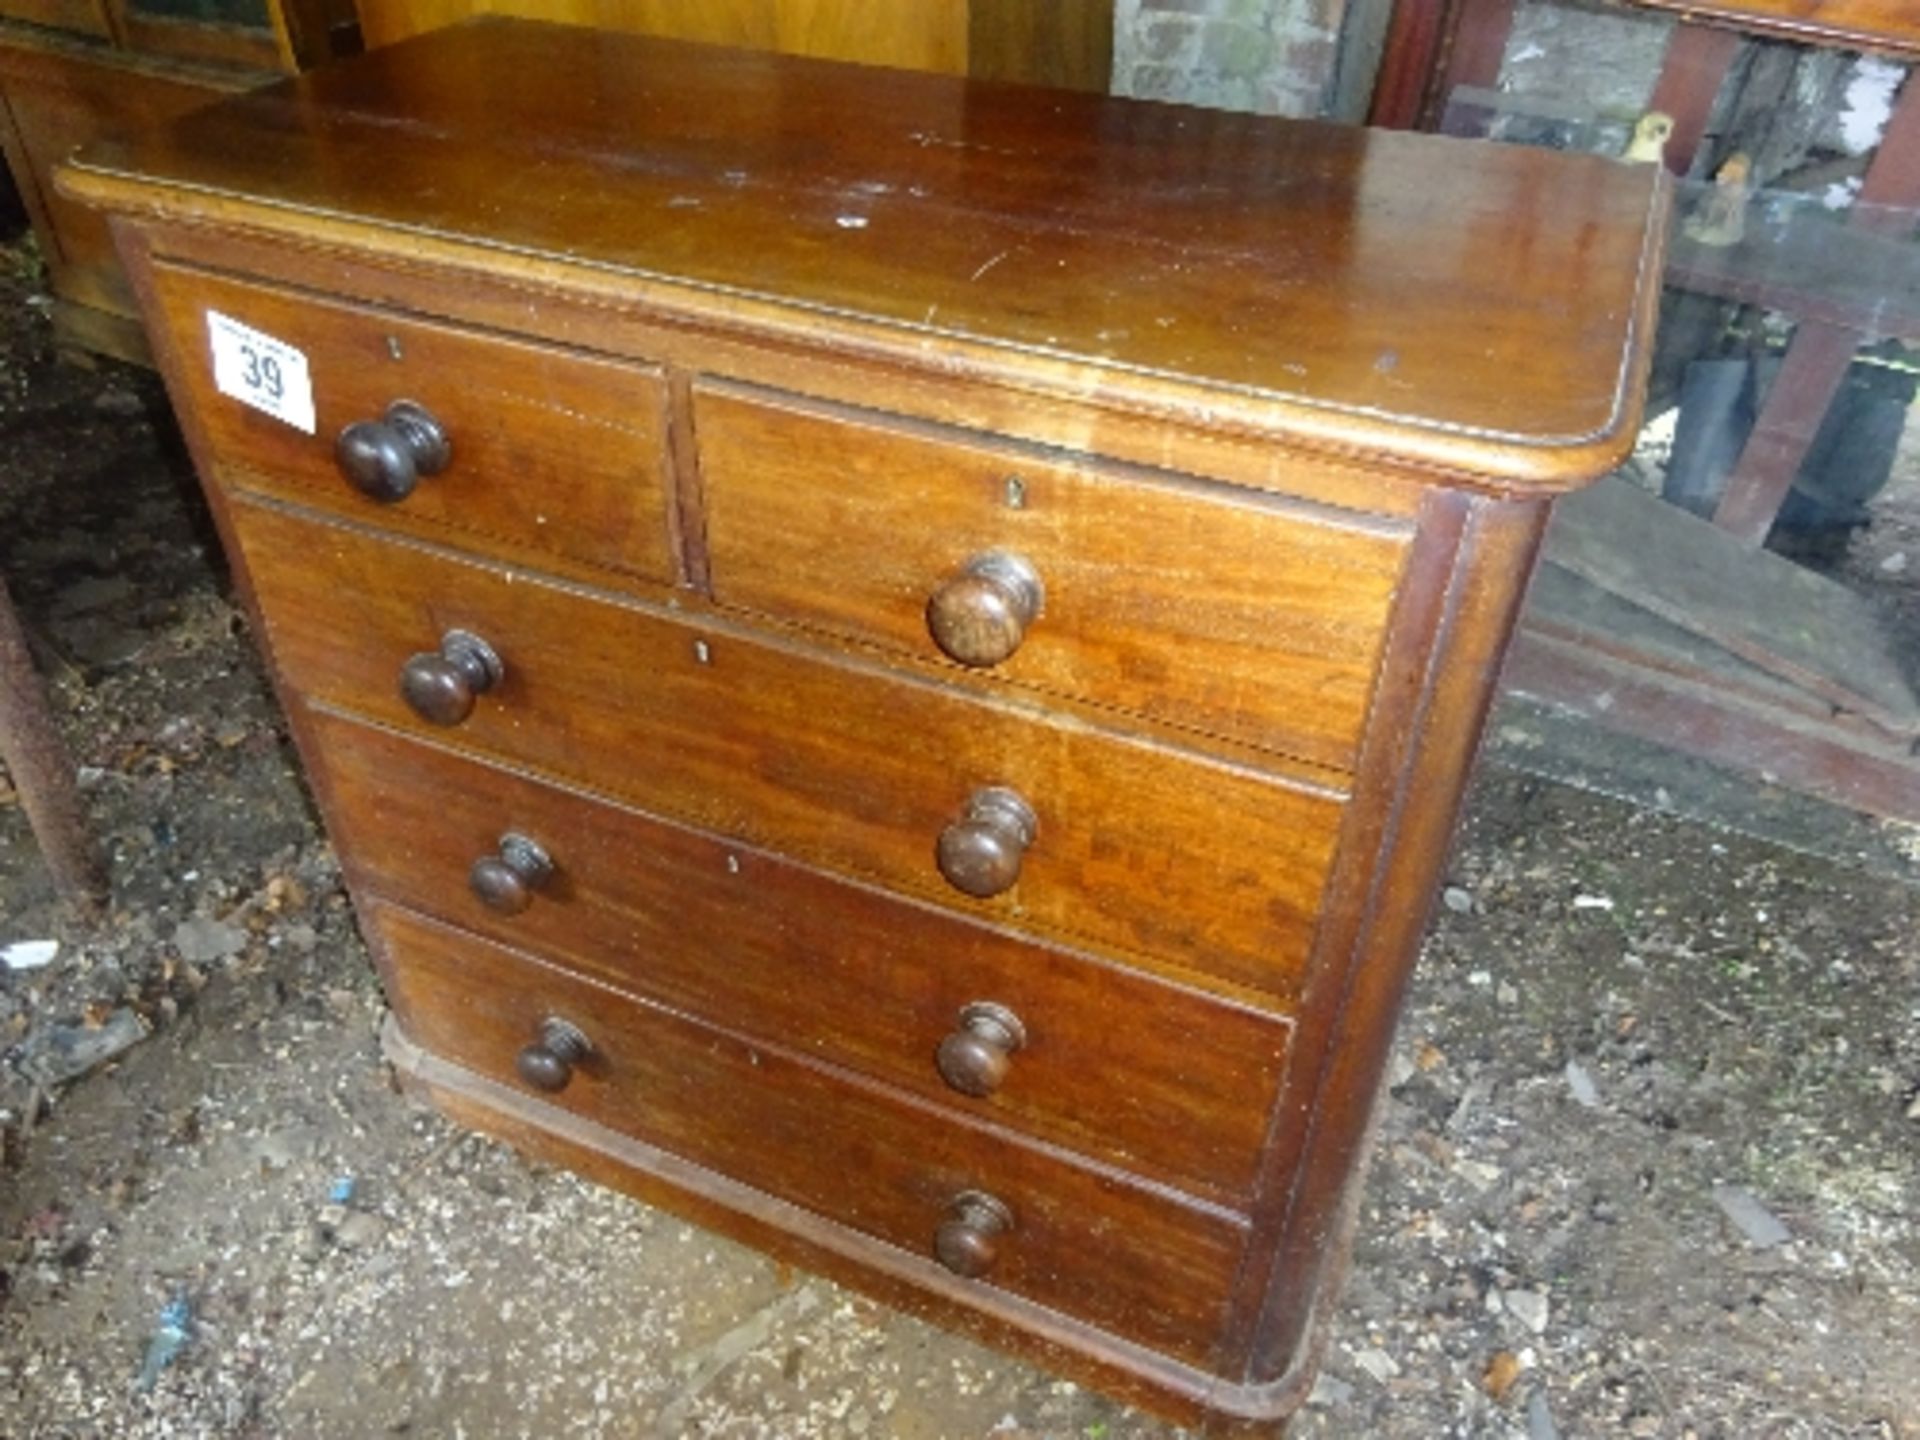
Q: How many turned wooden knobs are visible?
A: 8